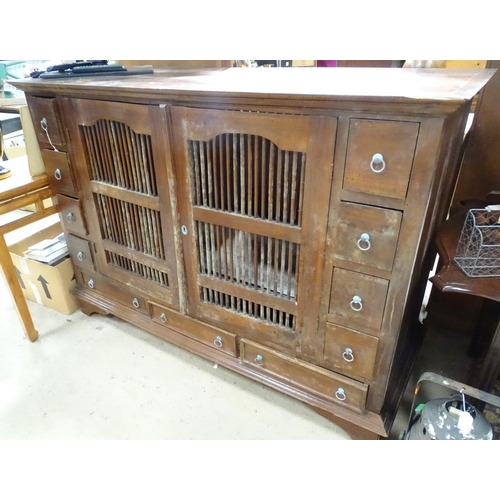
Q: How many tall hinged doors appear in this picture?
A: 2